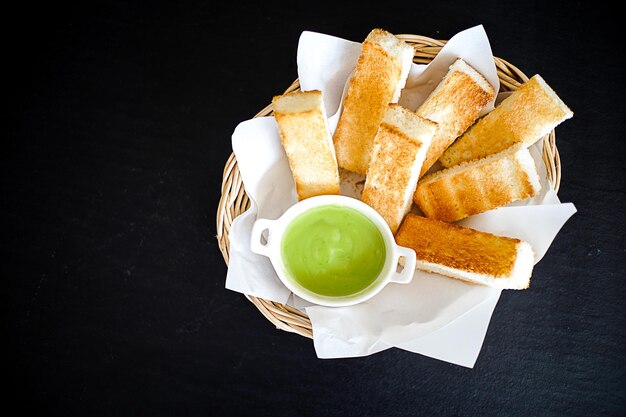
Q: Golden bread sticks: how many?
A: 7